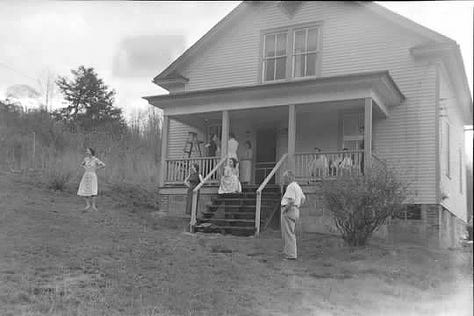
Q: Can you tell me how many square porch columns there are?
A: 4